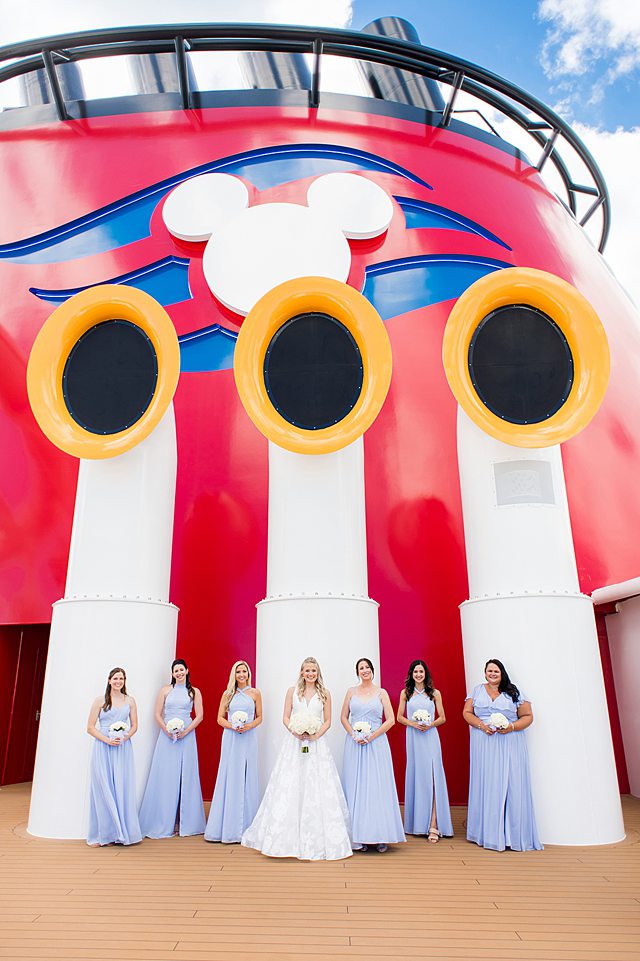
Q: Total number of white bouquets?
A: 7